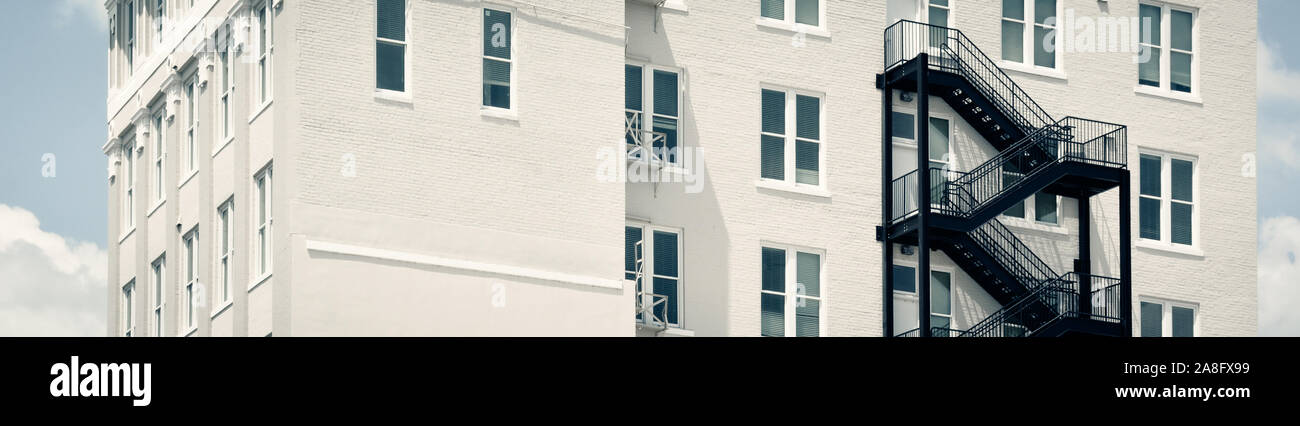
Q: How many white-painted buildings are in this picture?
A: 1